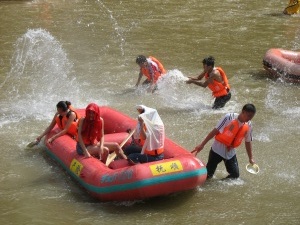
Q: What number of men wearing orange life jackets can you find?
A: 3